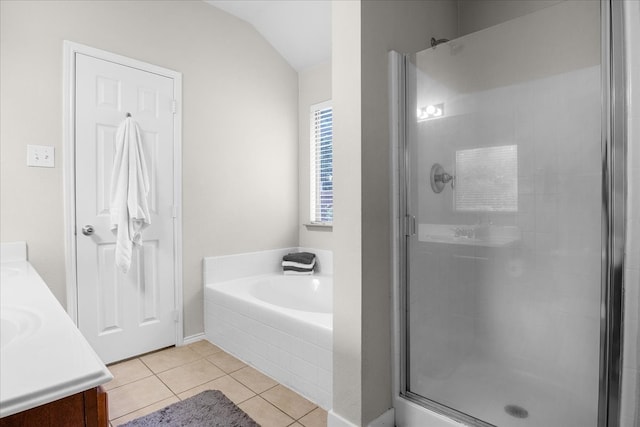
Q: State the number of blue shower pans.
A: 0